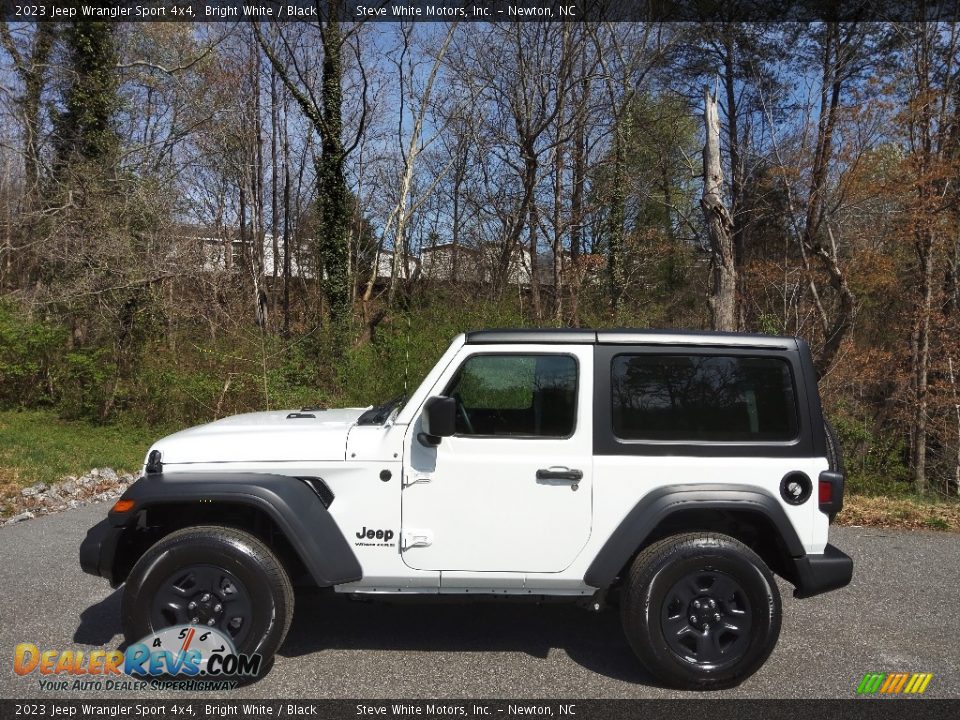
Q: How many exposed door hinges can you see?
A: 2